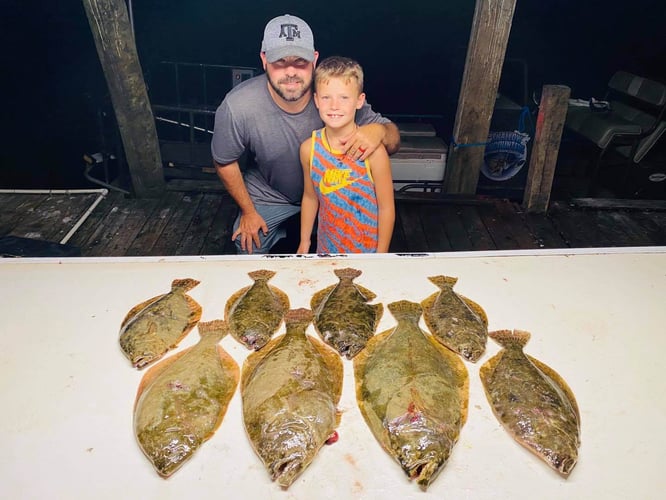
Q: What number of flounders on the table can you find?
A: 8